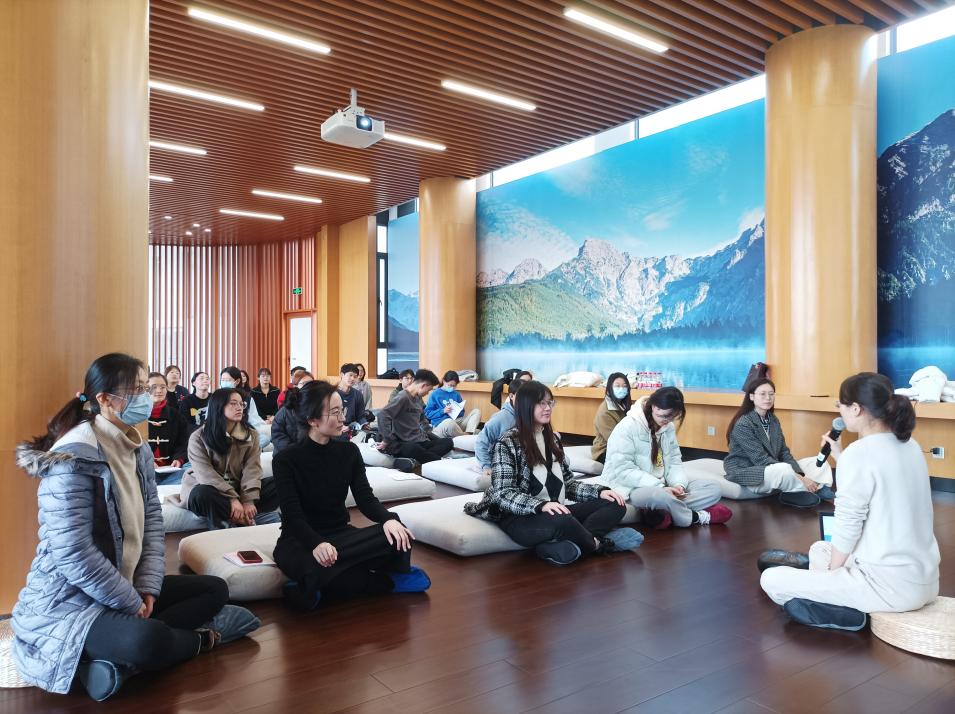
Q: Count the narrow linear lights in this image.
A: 10